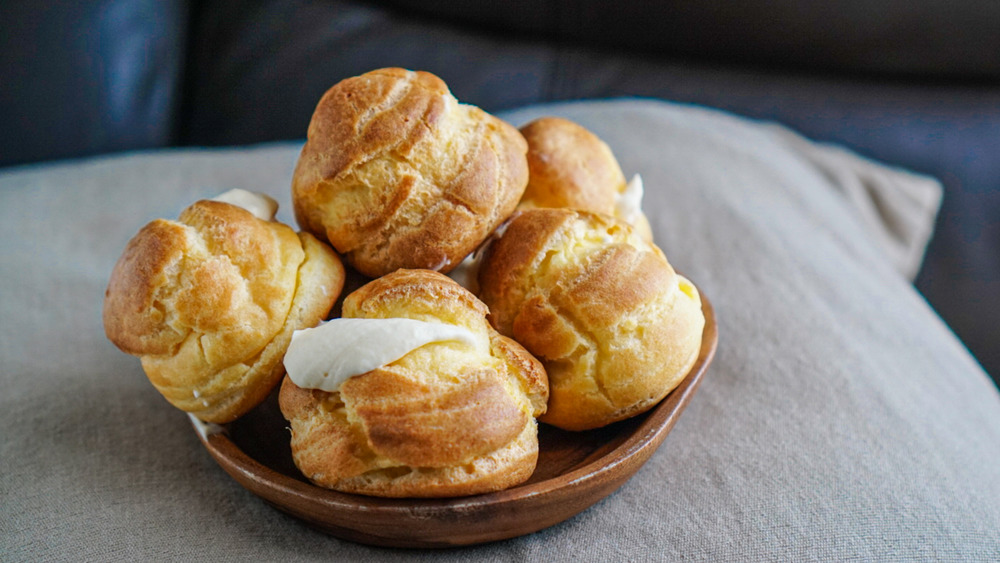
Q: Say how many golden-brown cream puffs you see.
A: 5